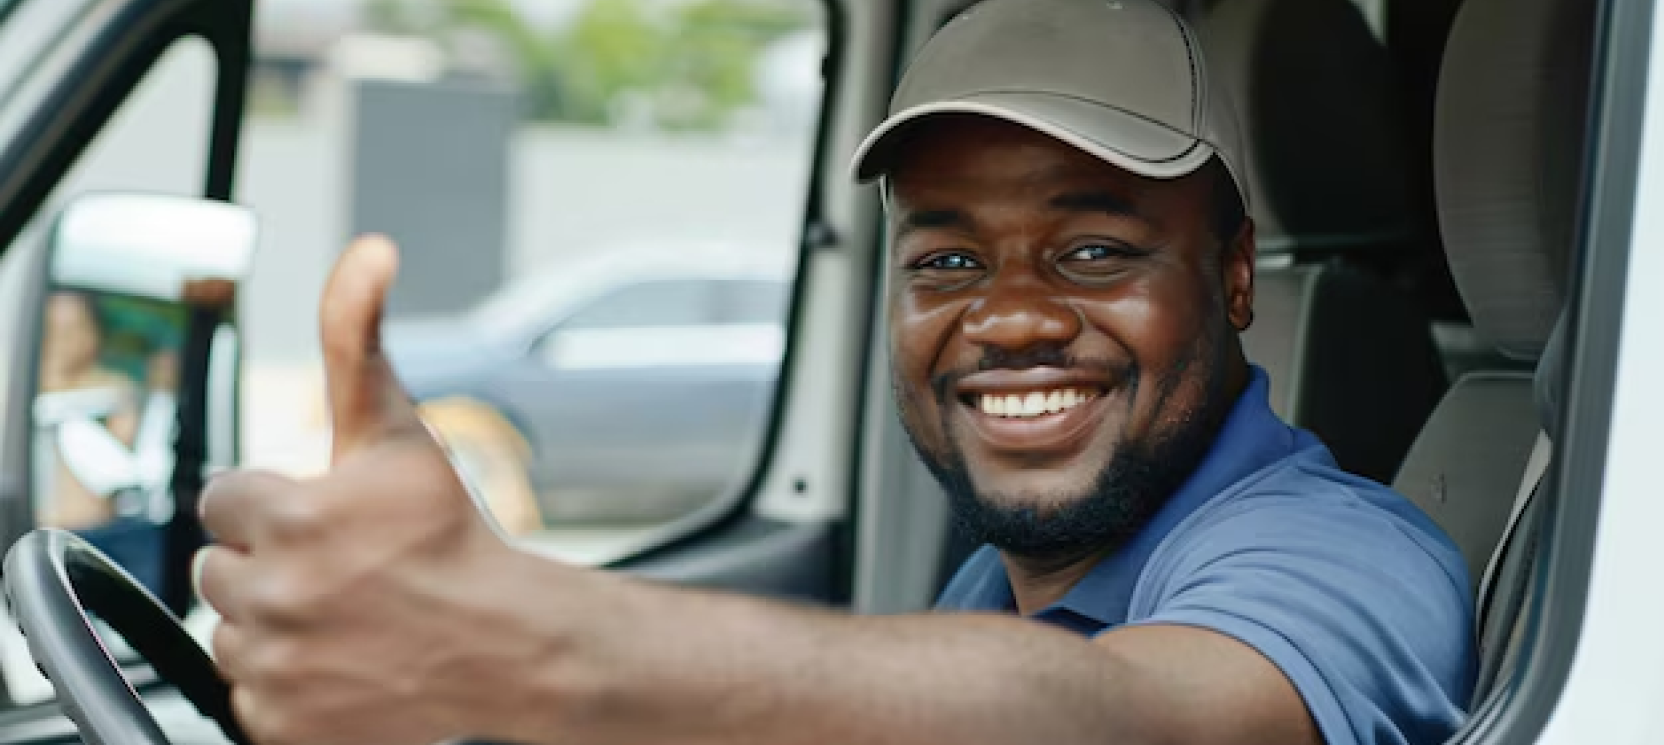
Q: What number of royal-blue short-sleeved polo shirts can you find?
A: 1